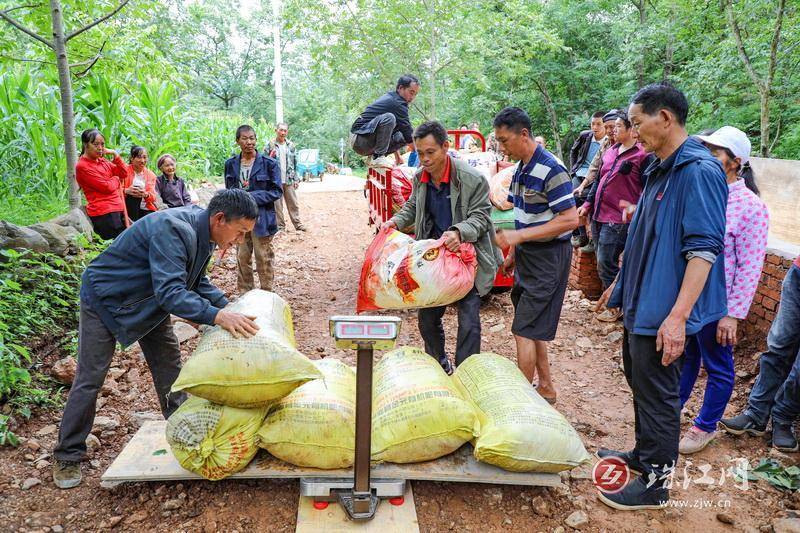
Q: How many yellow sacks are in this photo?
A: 5